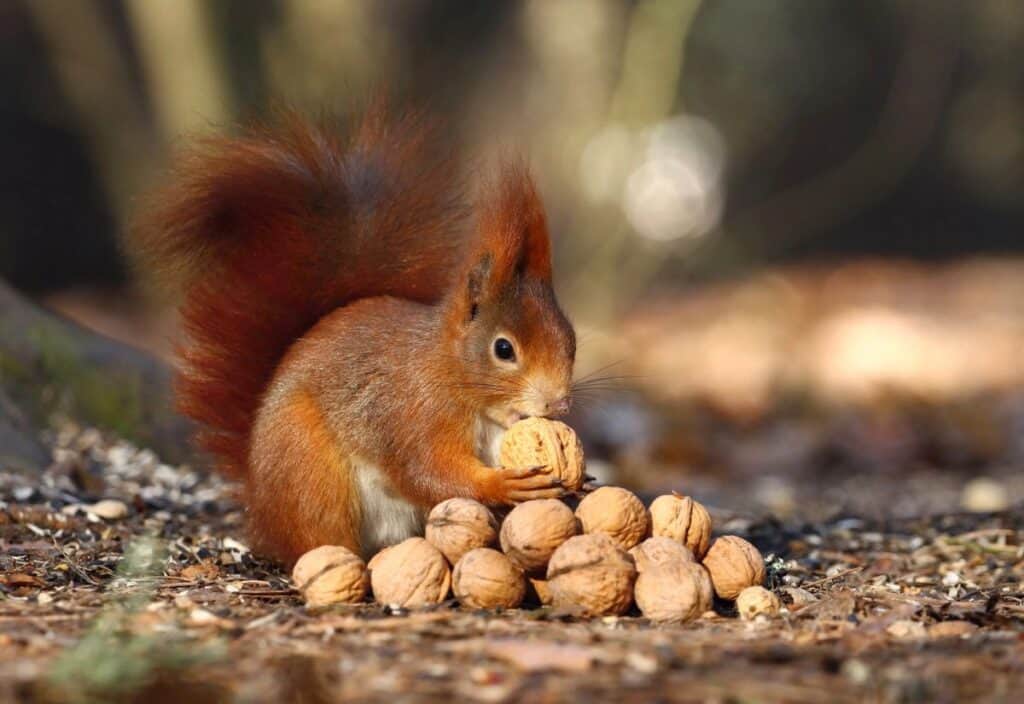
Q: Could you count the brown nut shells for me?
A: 13